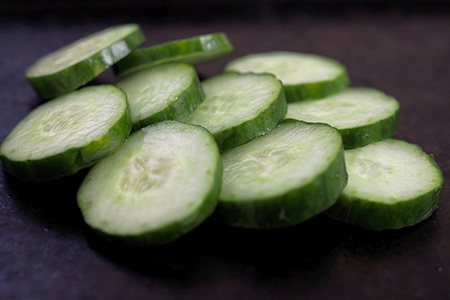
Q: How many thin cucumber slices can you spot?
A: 10